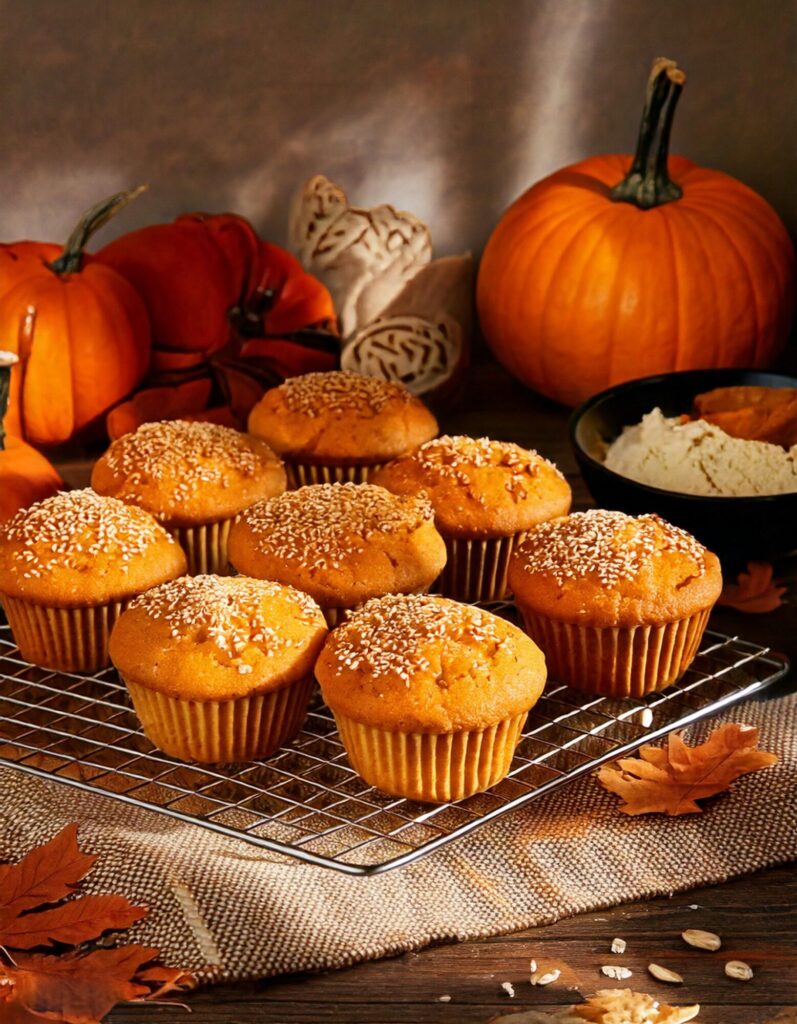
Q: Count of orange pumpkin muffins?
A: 8